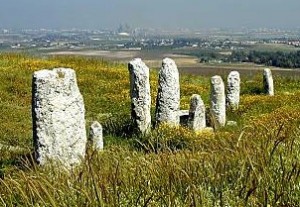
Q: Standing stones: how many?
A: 8